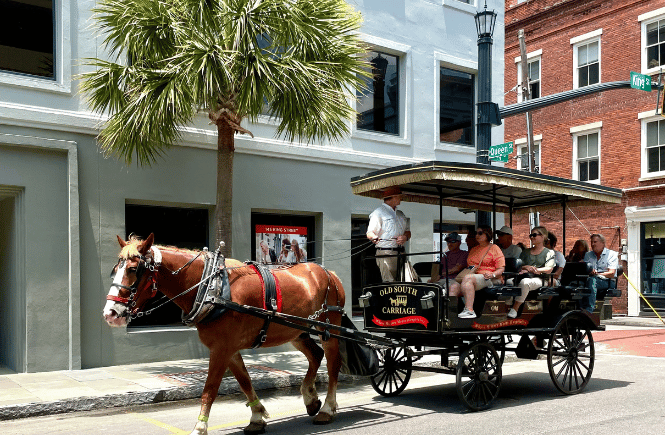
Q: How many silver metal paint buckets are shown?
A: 0